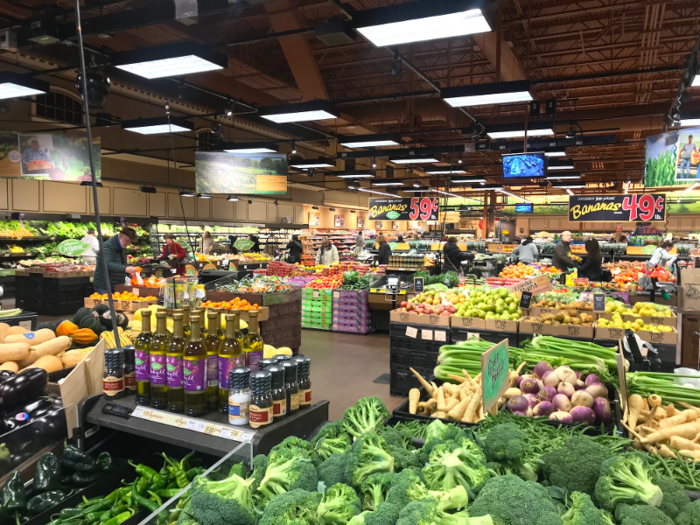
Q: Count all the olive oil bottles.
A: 14